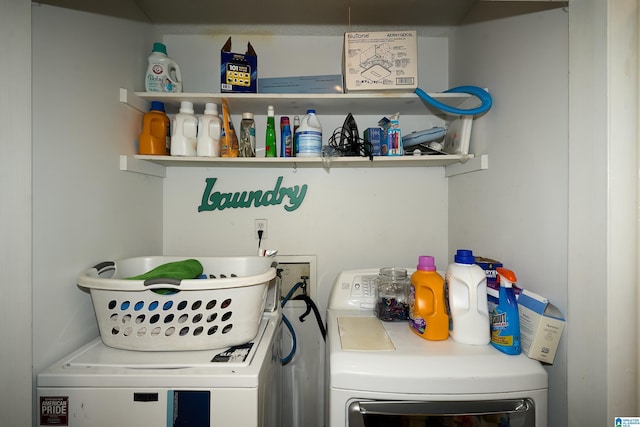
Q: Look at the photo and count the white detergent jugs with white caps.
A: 2